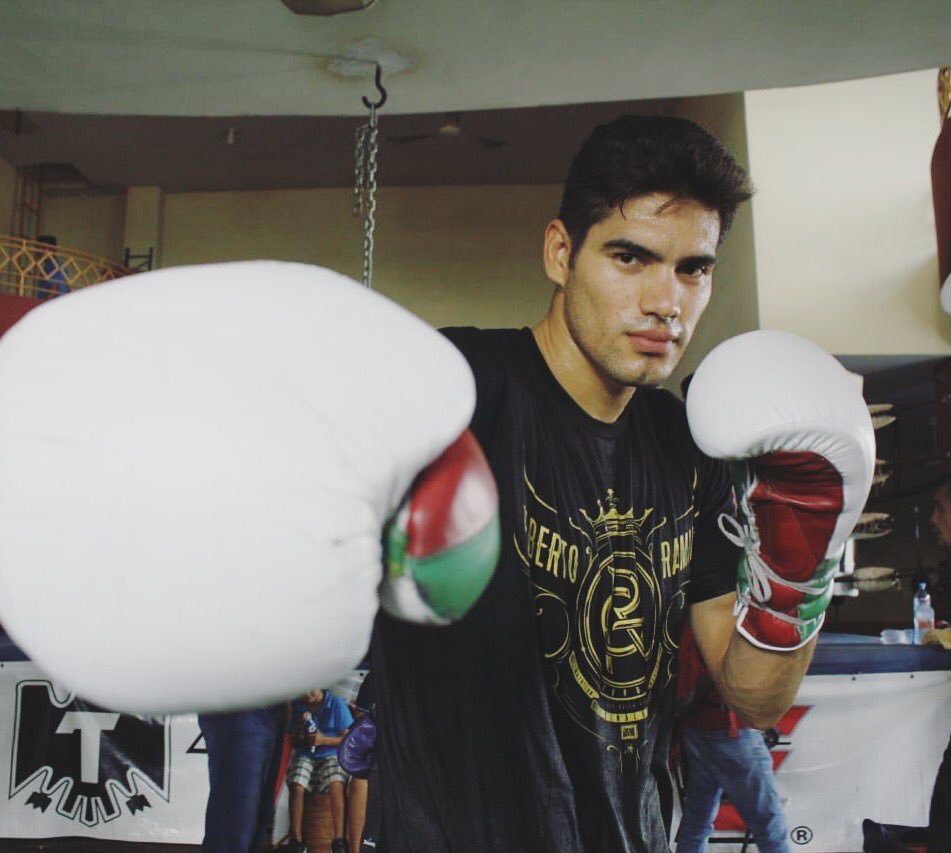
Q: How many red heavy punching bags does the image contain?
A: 1